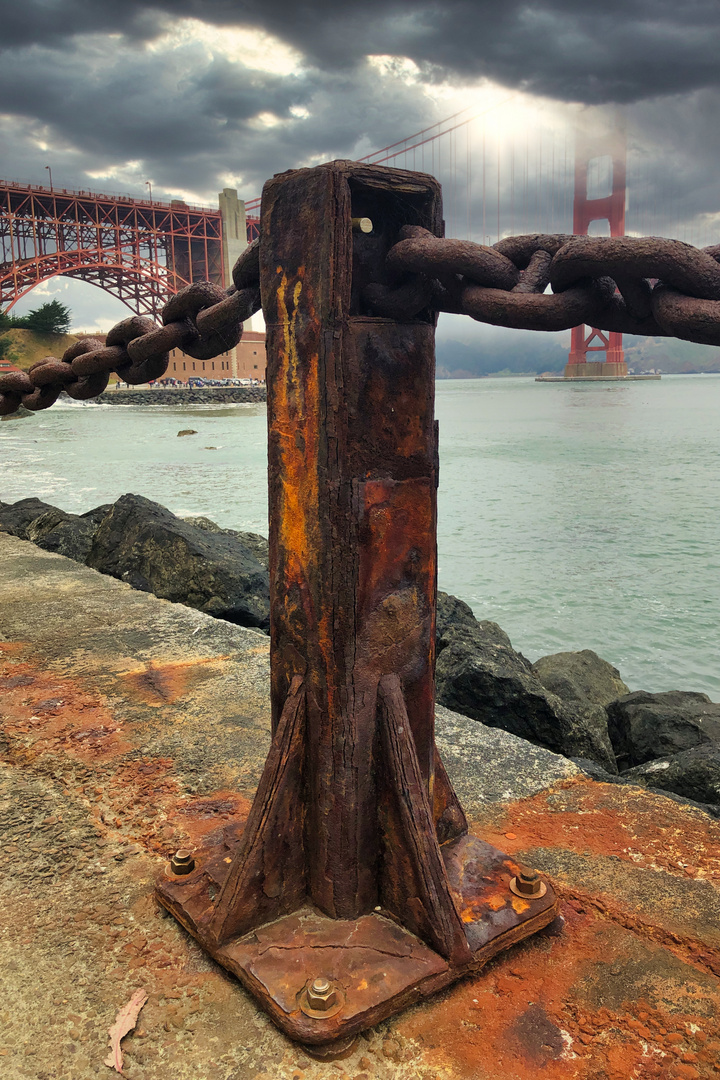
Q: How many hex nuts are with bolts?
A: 3